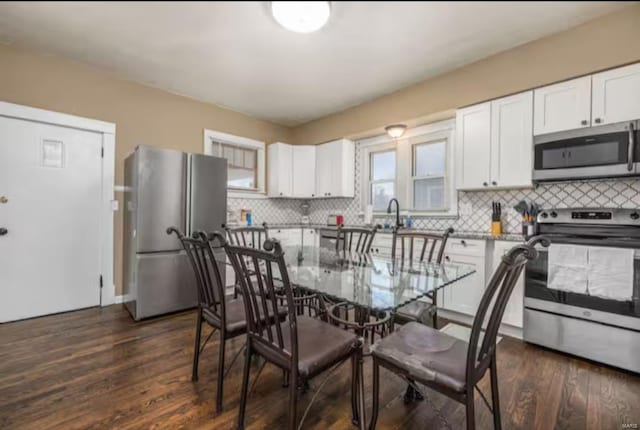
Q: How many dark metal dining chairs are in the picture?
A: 6